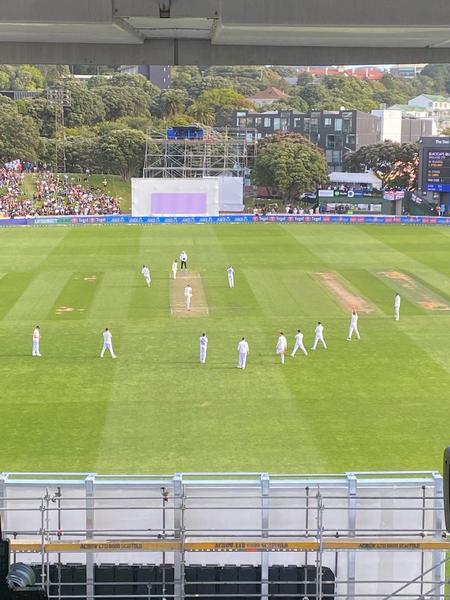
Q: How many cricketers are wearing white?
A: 13